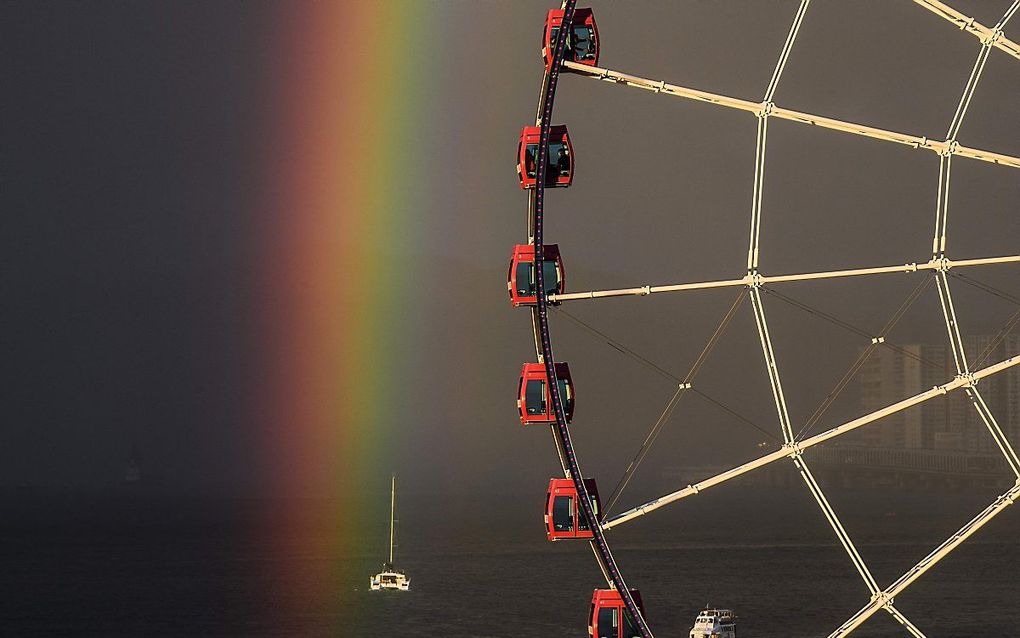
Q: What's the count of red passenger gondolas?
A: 6